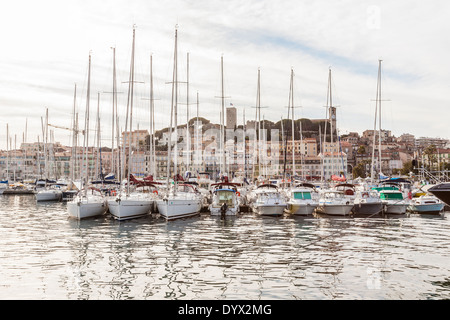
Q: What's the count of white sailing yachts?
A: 3